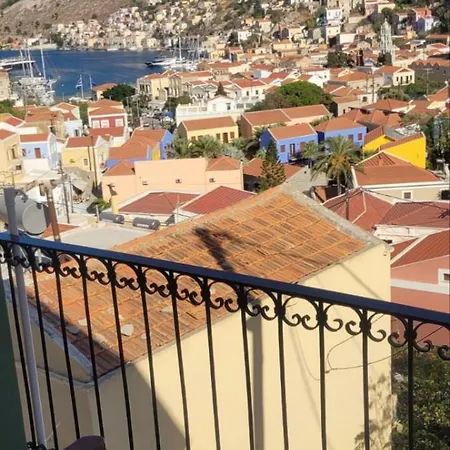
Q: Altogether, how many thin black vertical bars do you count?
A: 13